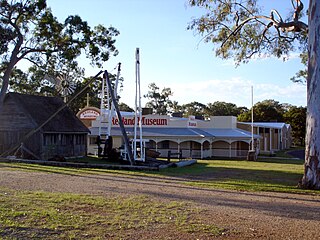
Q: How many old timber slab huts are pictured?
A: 1